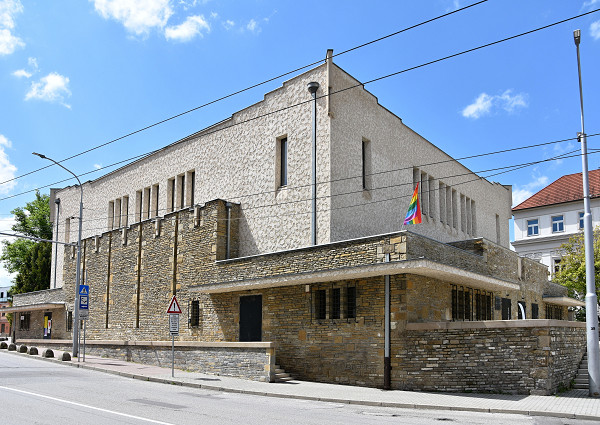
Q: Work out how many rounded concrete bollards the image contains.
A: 6